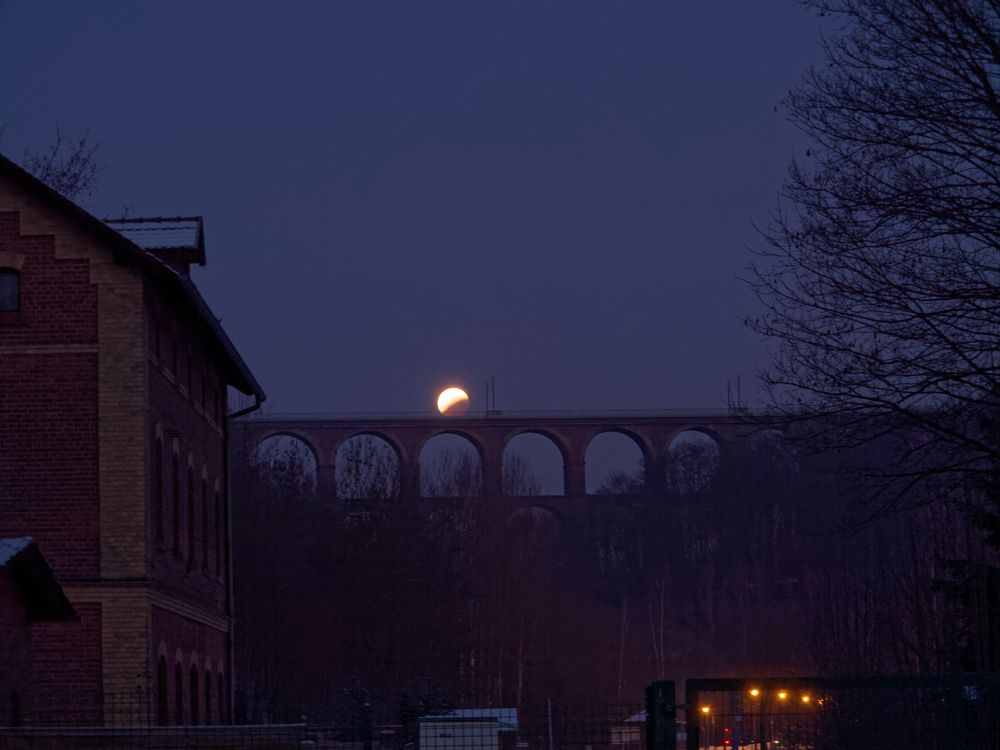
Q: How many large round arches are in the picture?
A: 6